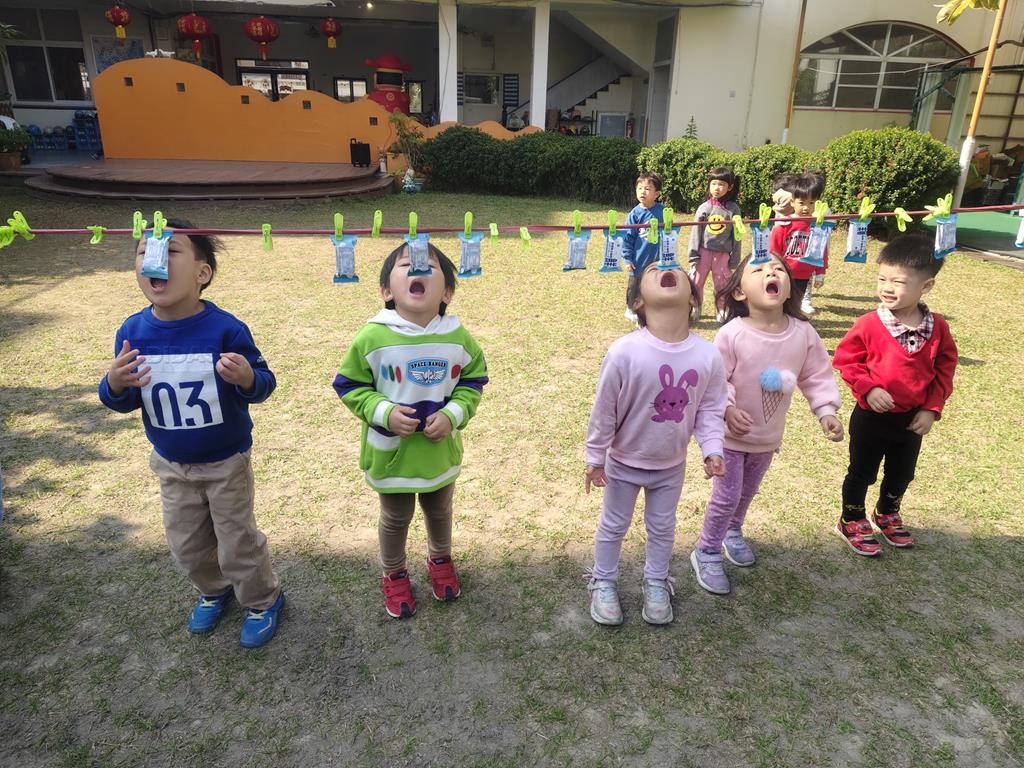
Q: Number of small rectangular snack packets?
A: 12